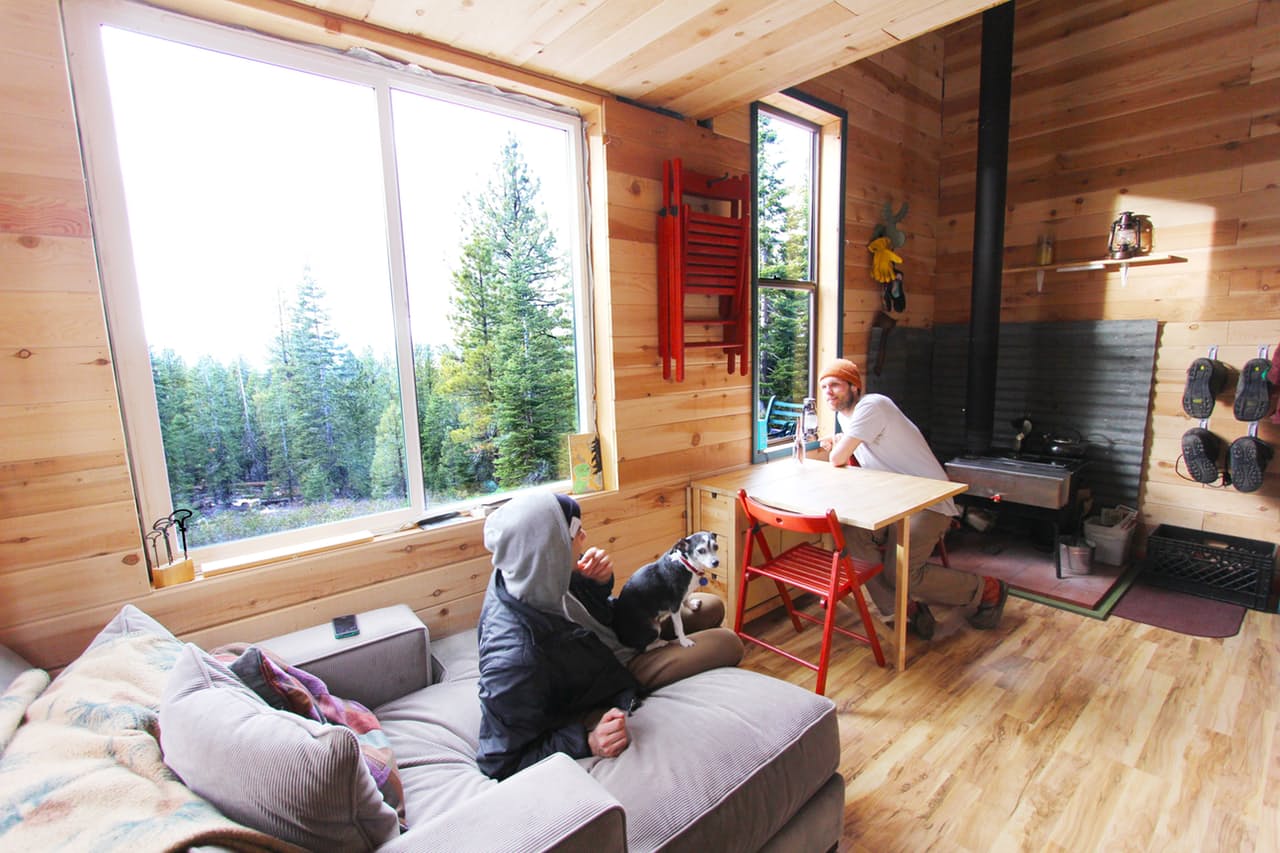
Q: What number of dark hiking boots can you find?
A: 4